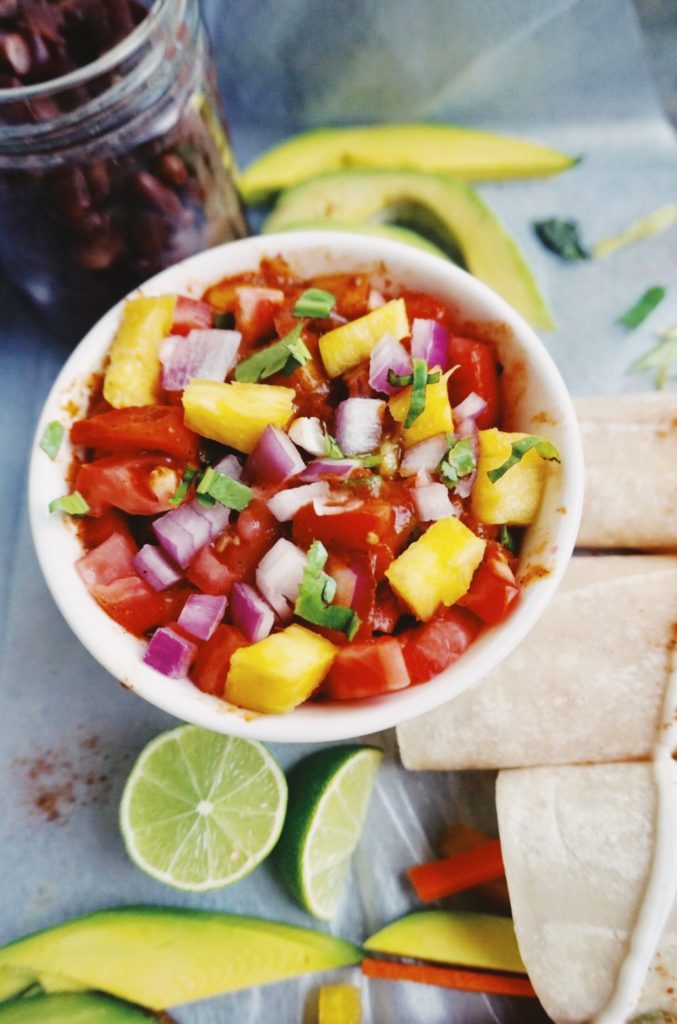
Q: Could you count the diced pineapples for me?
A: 7